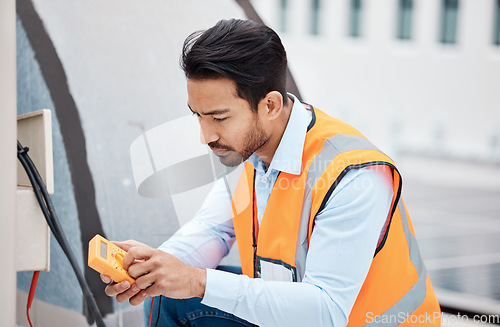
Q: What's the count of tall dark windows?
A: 6